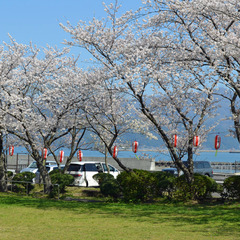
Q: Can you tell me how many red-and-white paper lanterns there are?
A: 9